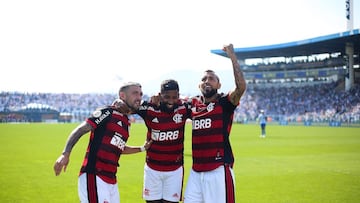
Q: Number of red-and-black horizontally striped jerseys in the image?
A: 3